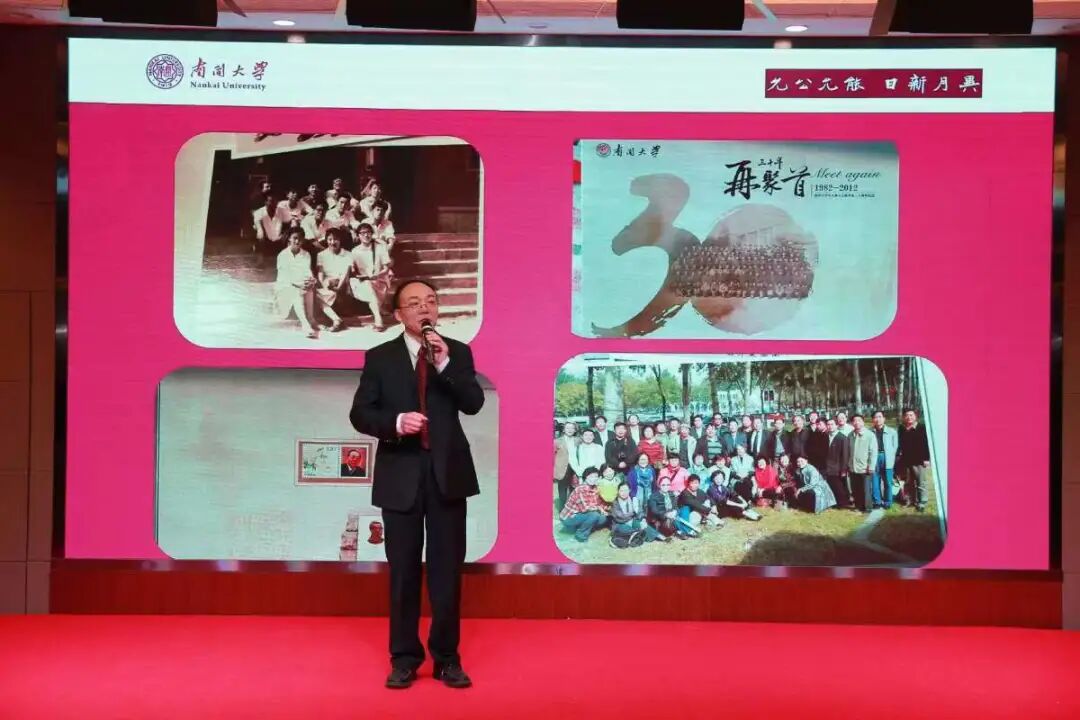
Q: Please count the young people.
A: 12